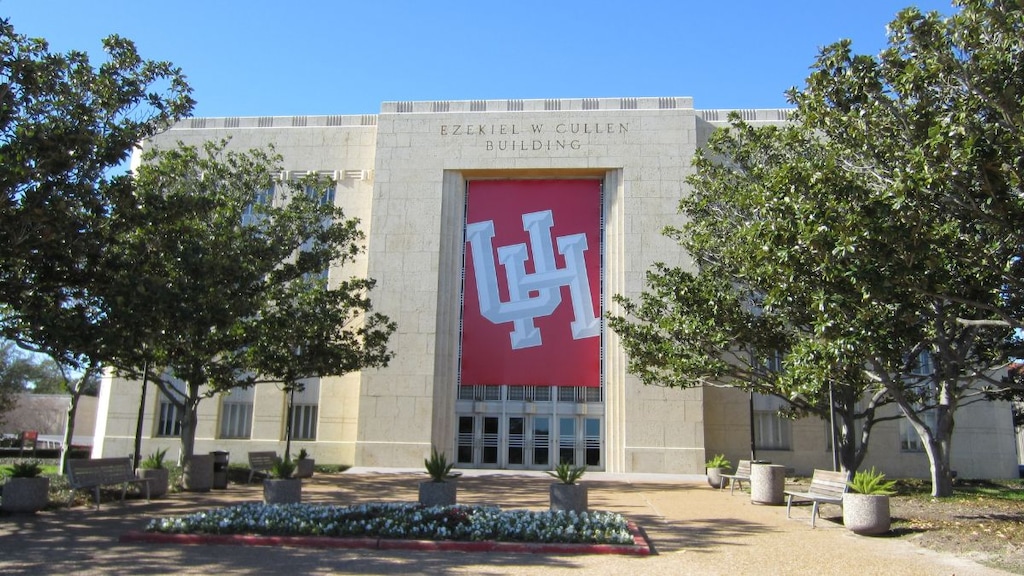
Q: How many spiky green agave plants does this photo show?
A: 8